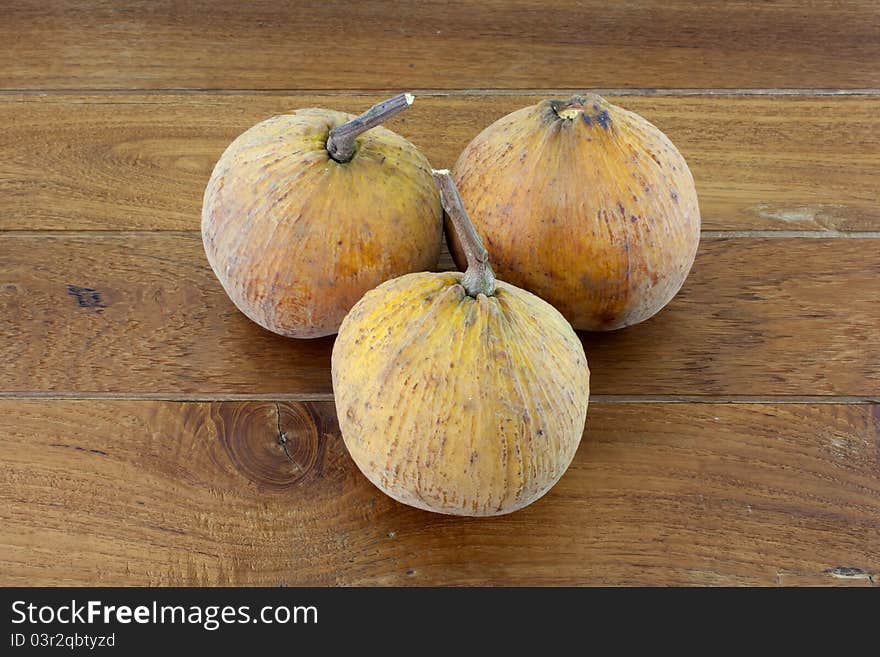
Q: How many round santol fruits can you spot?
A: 3